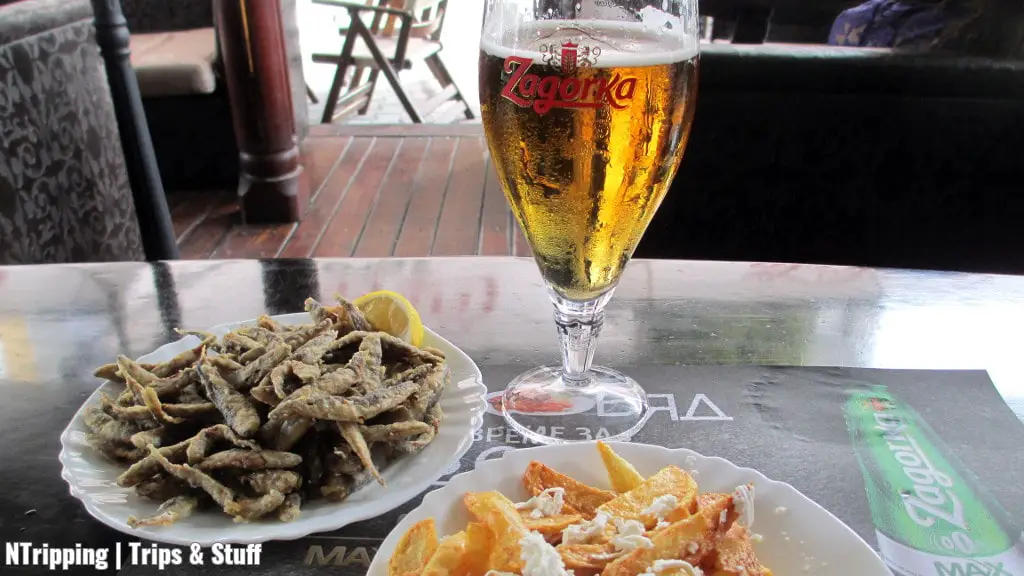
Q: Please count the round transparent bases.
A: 1